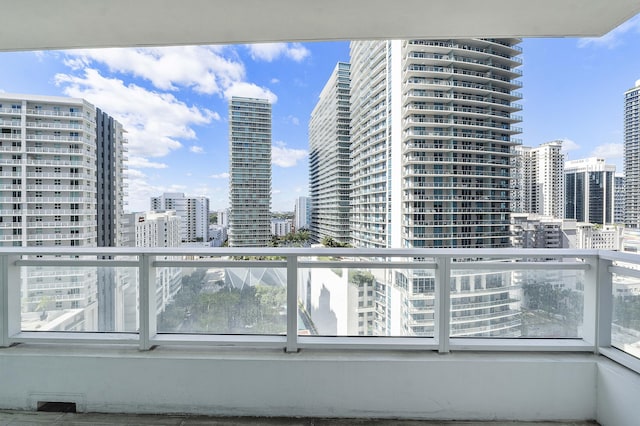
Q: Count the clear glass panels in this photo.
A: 5